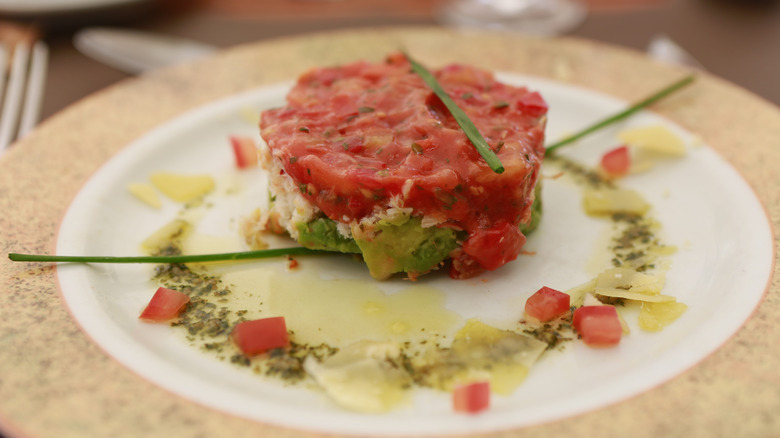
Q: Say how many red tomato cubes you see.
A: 7